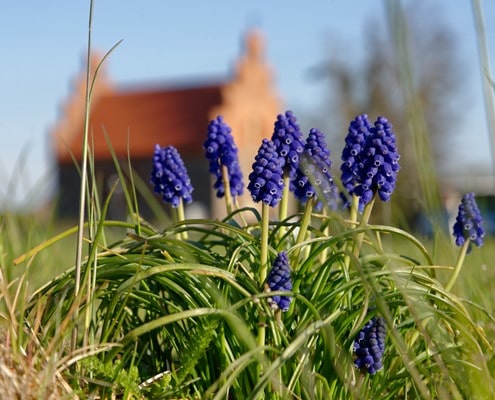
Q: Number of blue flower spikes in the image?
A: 10